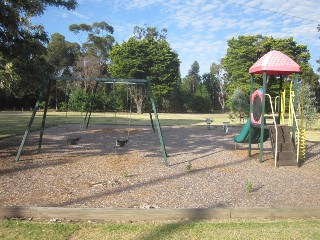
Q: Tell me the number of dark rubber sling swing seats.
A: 2